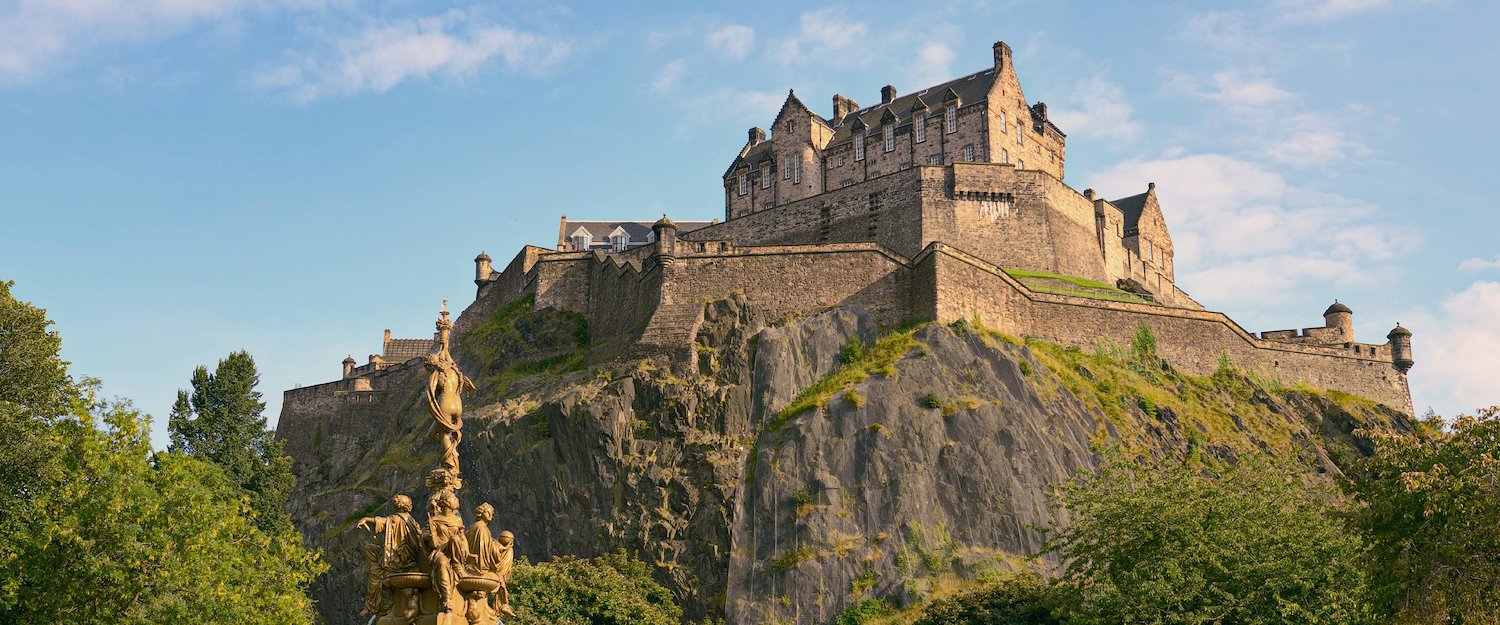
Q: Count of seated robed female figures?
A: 3